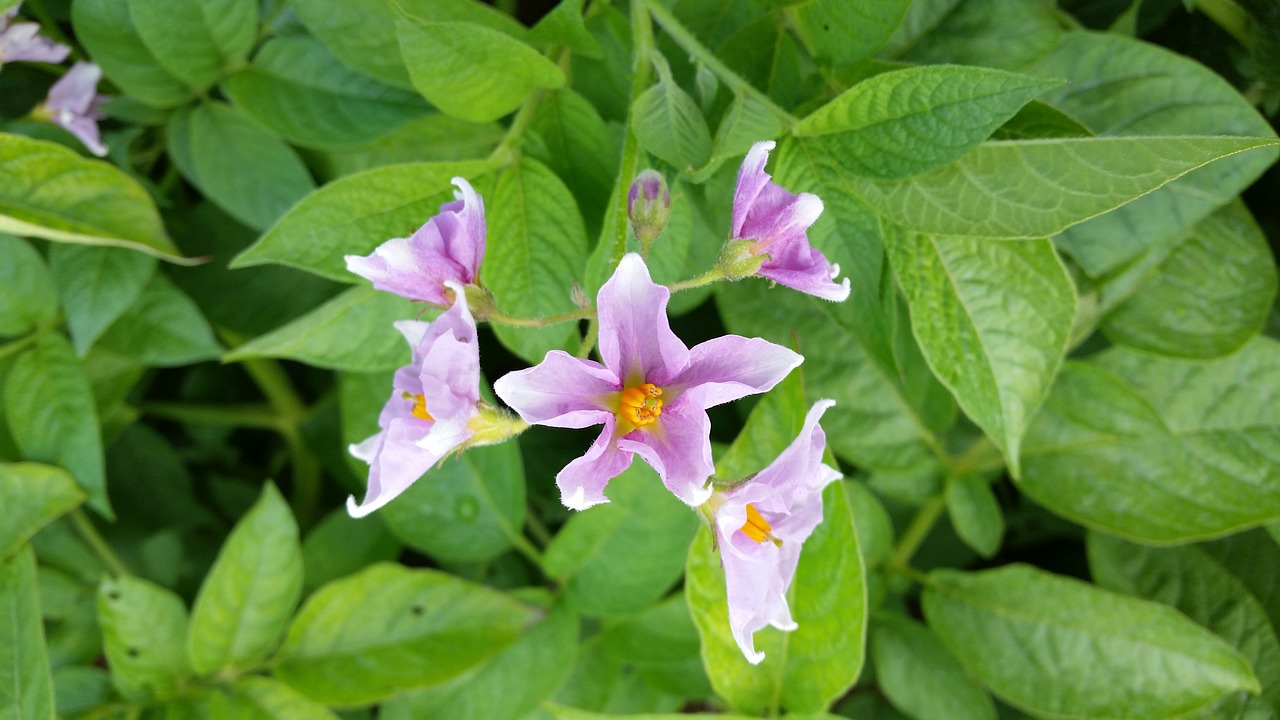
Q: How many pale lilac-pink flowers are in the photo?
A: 7